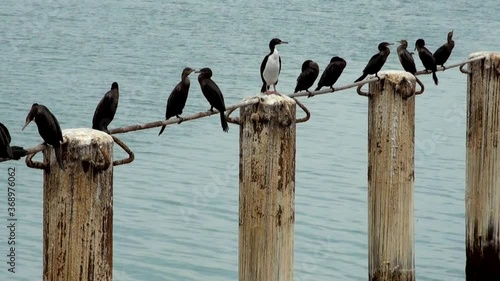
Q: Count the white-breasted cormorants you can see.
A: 1